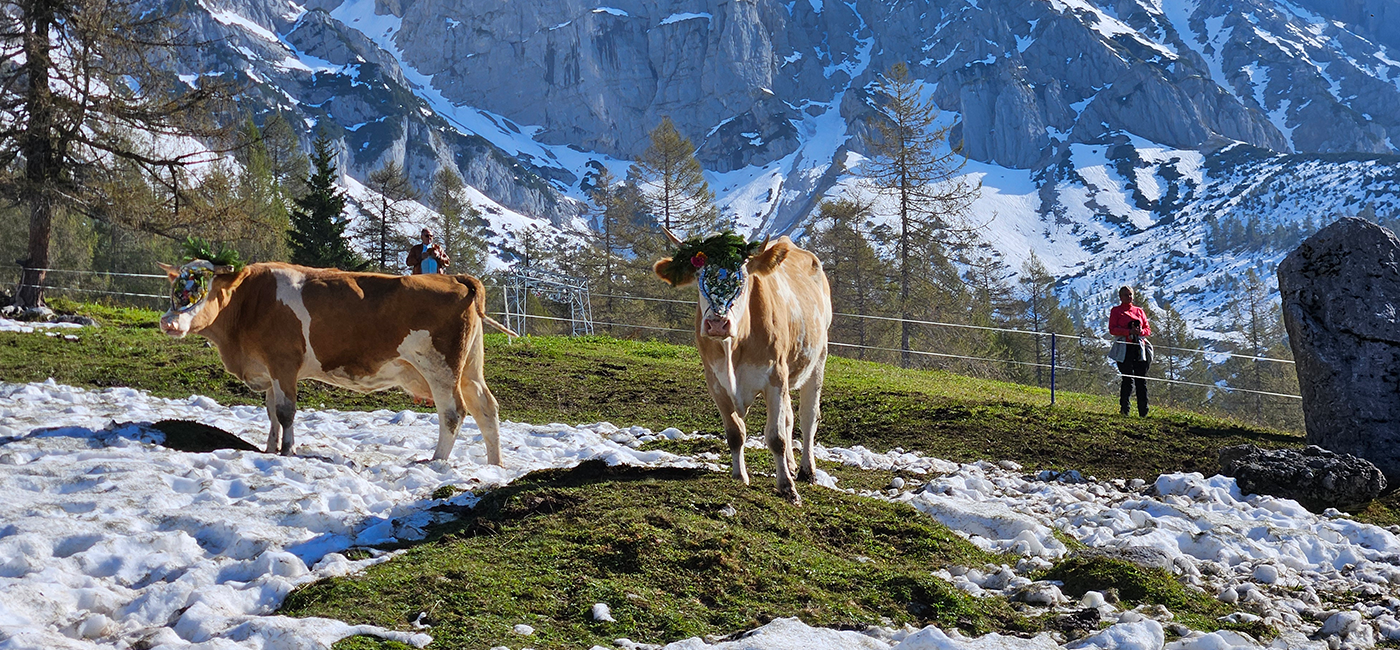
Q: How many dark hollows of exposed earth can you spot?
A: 1